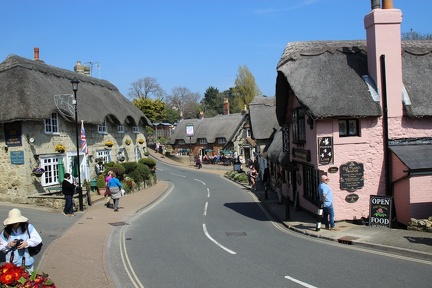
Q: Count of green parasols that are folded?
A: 2